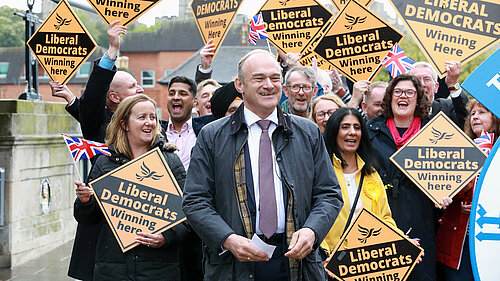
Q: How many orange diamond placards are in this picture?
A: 11